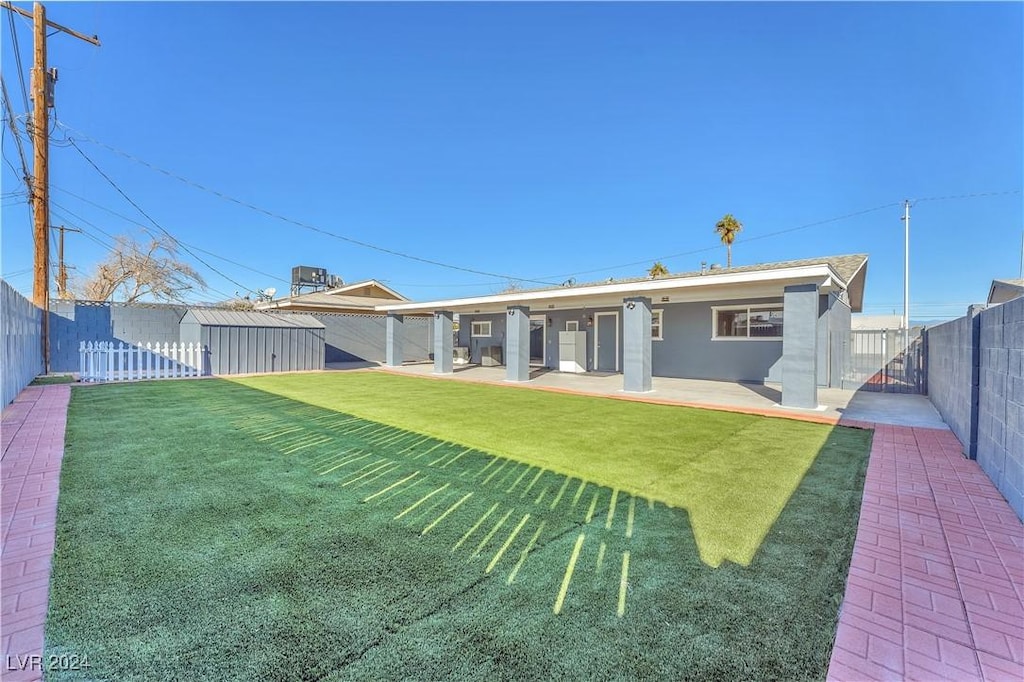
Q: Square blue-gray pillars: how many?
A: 5